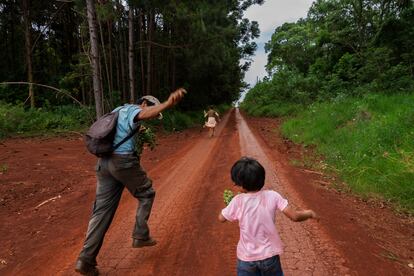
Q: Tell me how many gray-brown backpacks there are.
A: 1